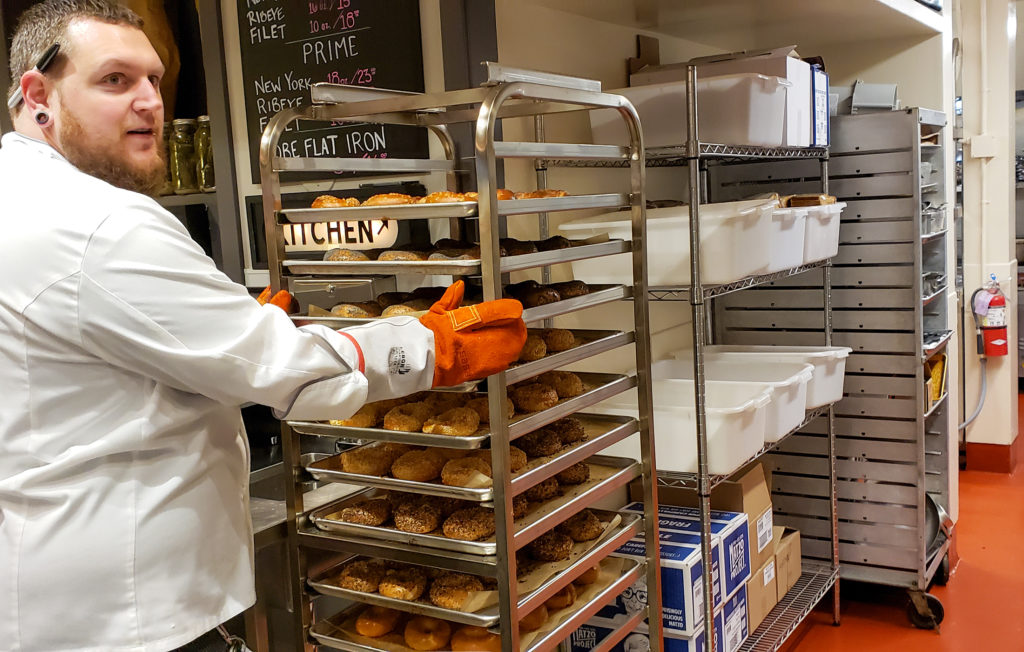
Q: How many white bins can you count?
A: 7